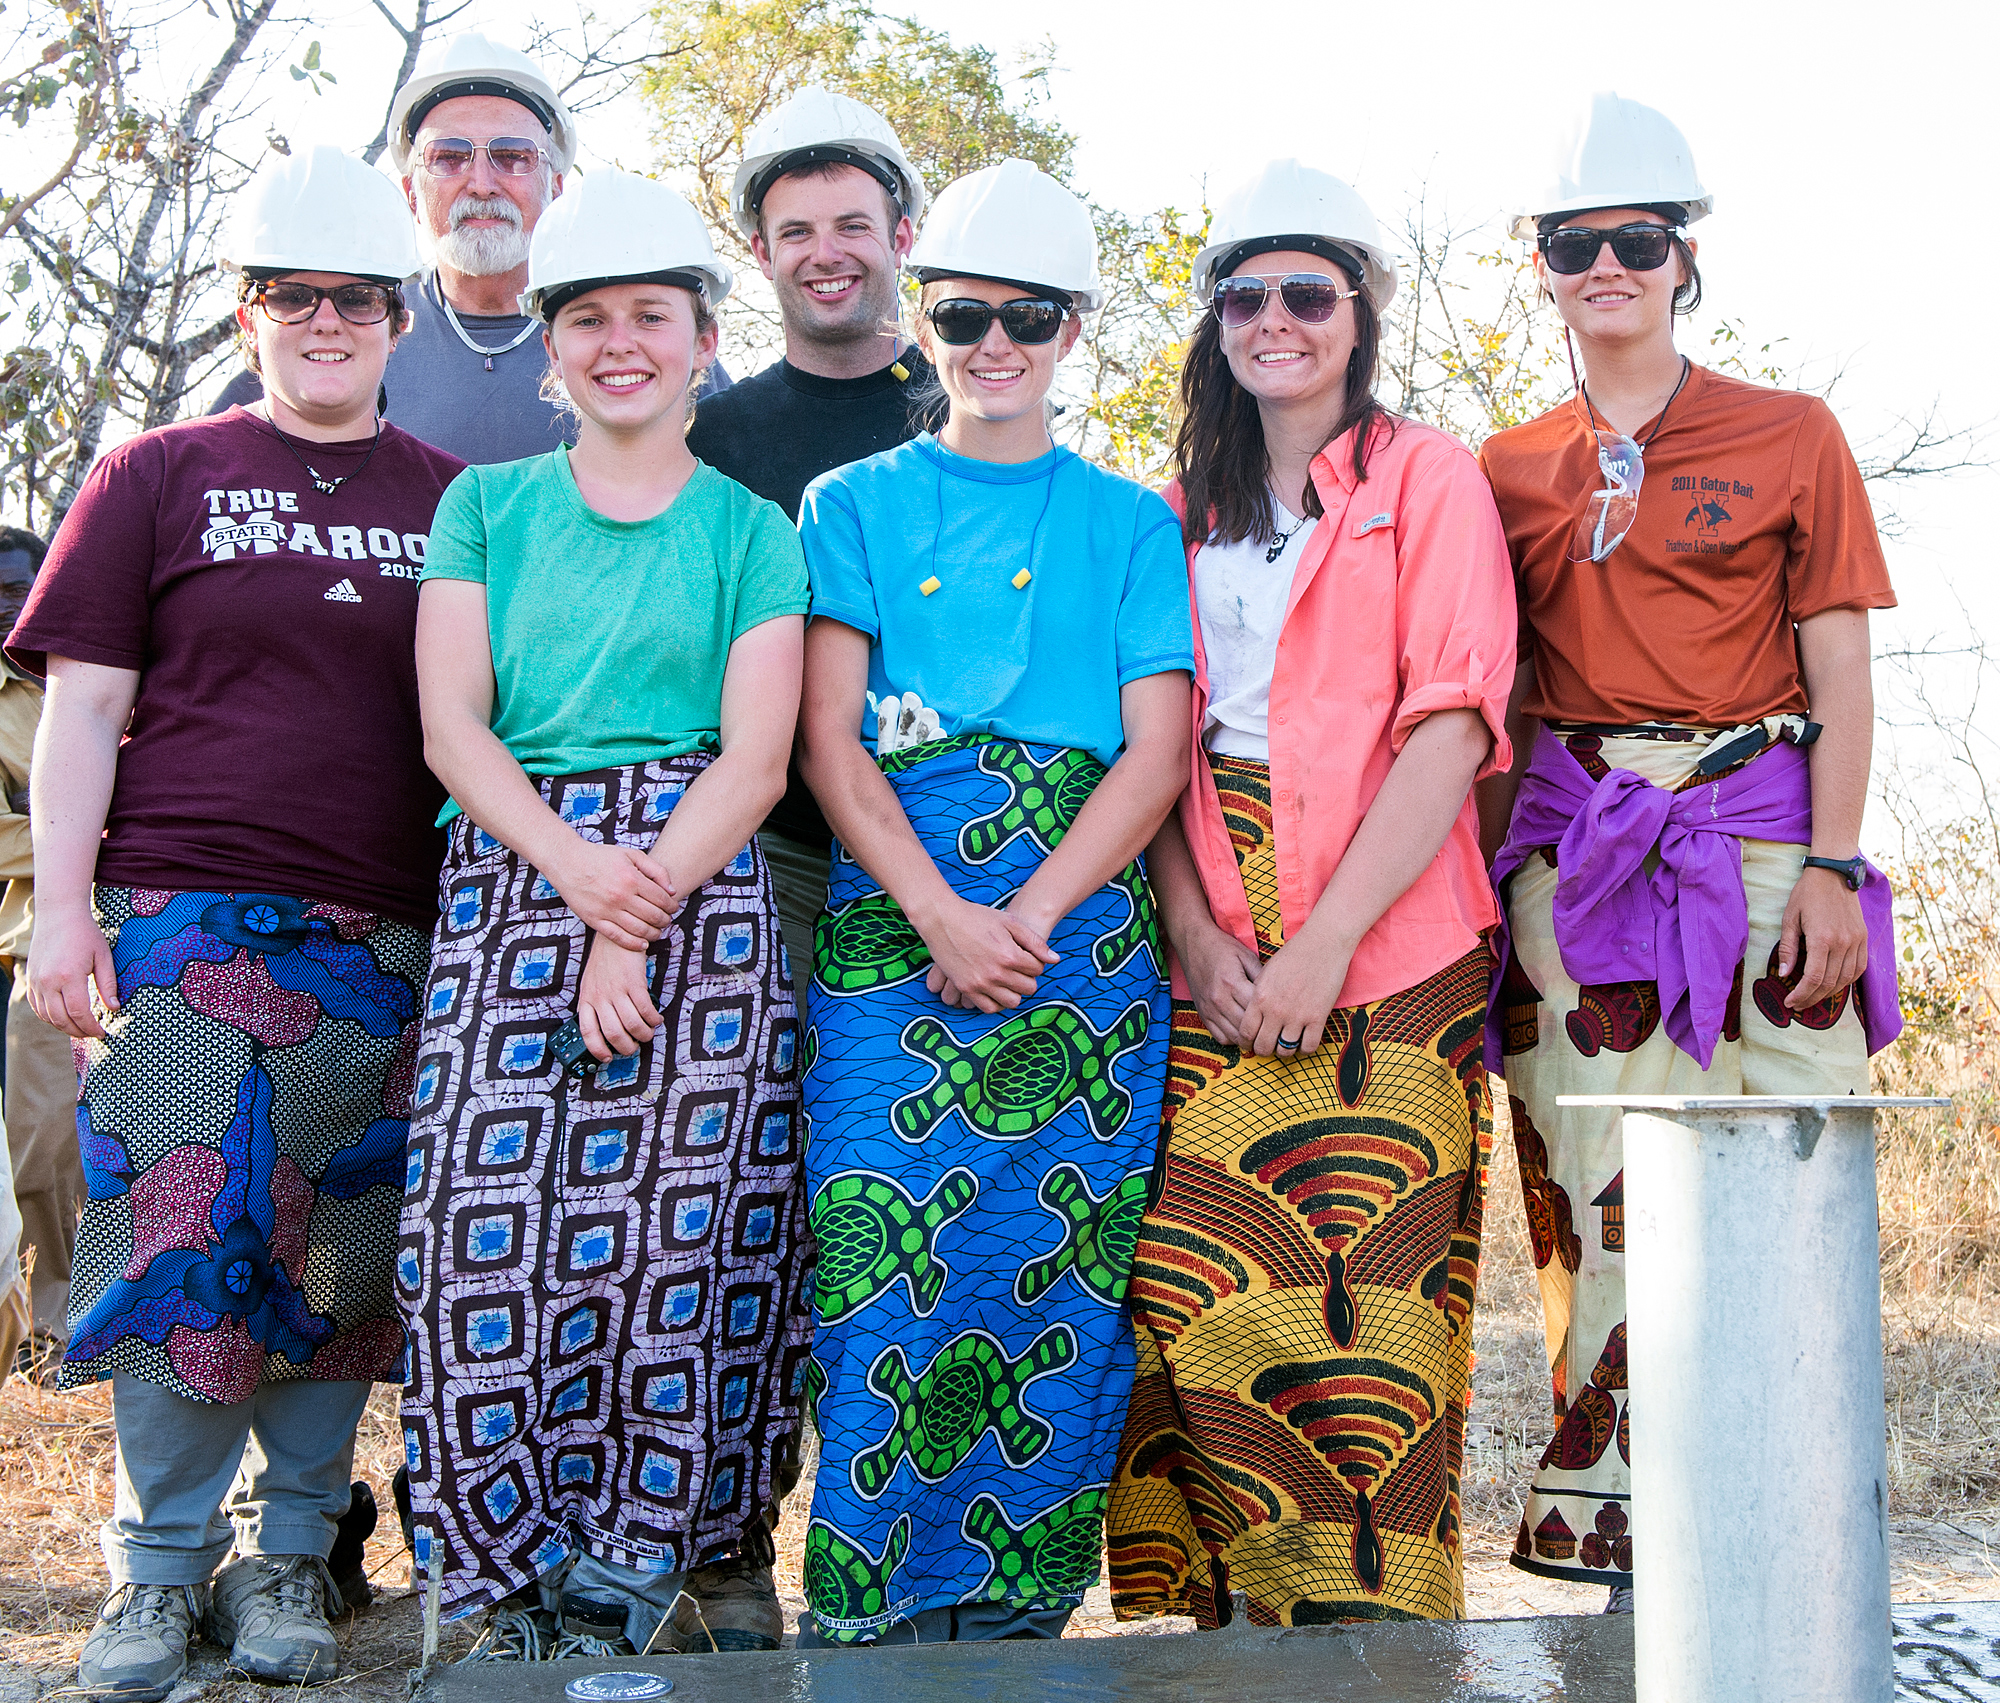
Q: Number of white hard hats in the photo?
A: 7